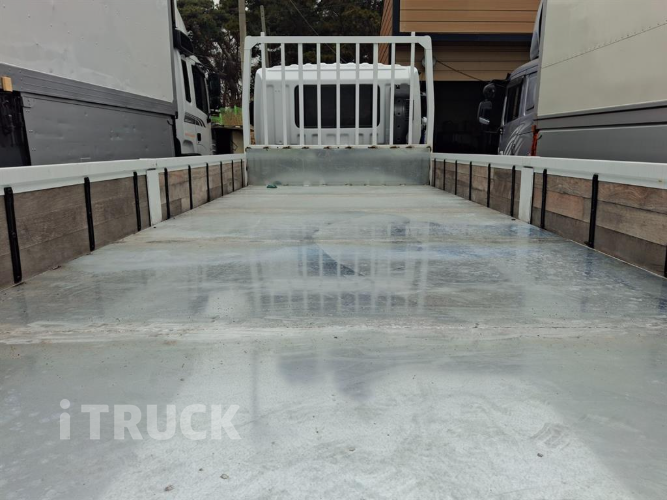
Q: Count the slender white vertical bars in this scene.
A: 9